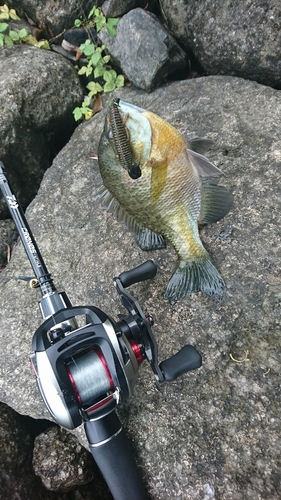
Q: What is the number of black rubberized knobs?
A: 2